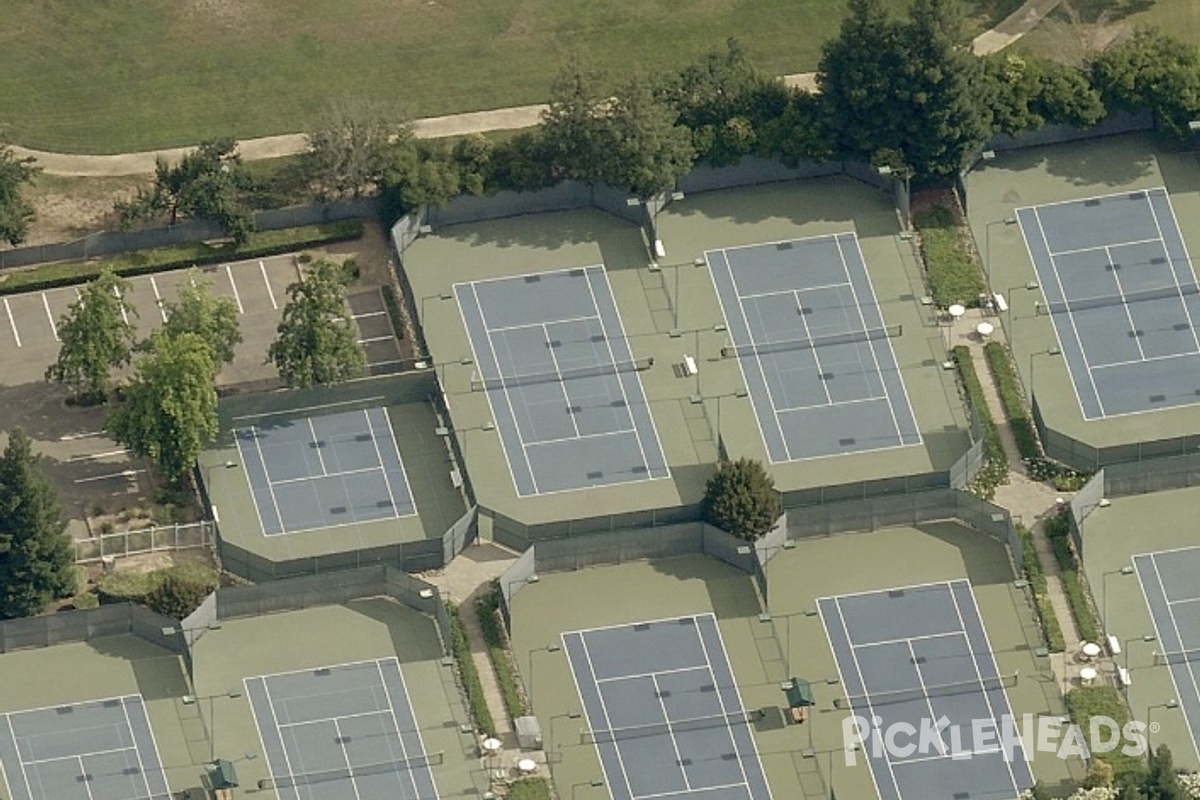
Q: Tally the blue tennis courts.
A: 9